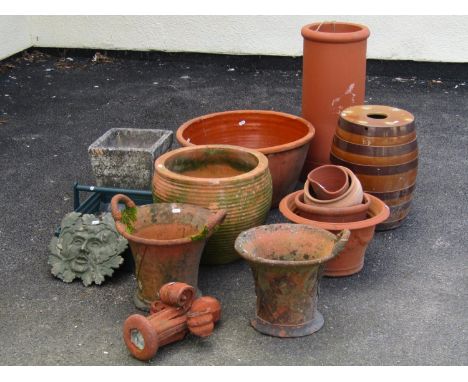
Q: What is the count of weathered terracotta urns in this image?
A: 2